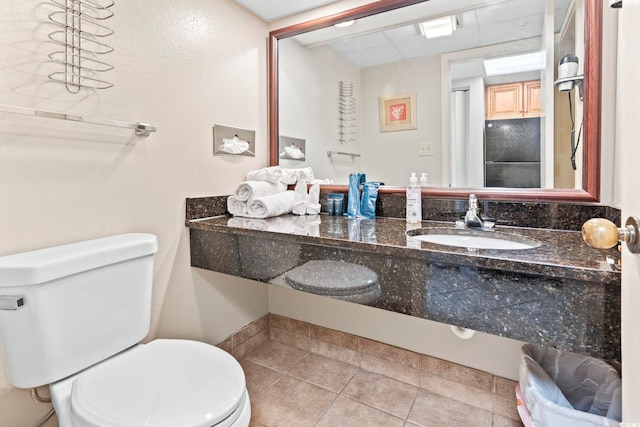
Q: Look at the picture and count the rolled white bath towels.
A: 3